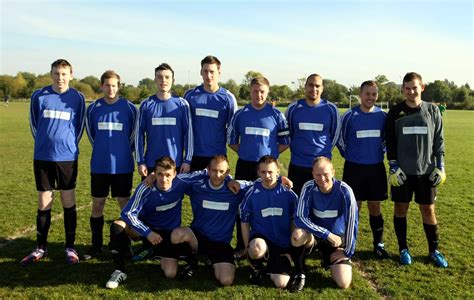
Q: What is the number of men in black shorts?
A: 12